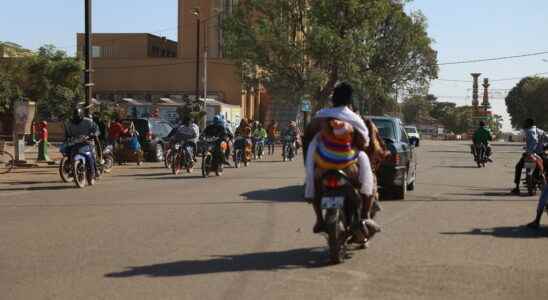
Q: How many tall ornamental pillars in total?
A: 2